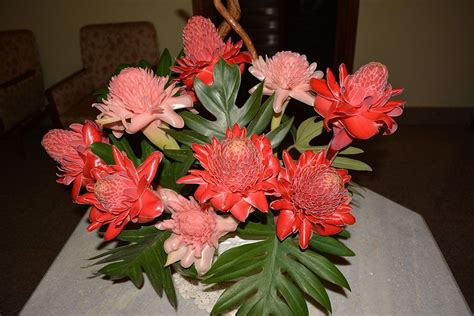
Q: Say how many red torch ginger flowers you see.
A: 6